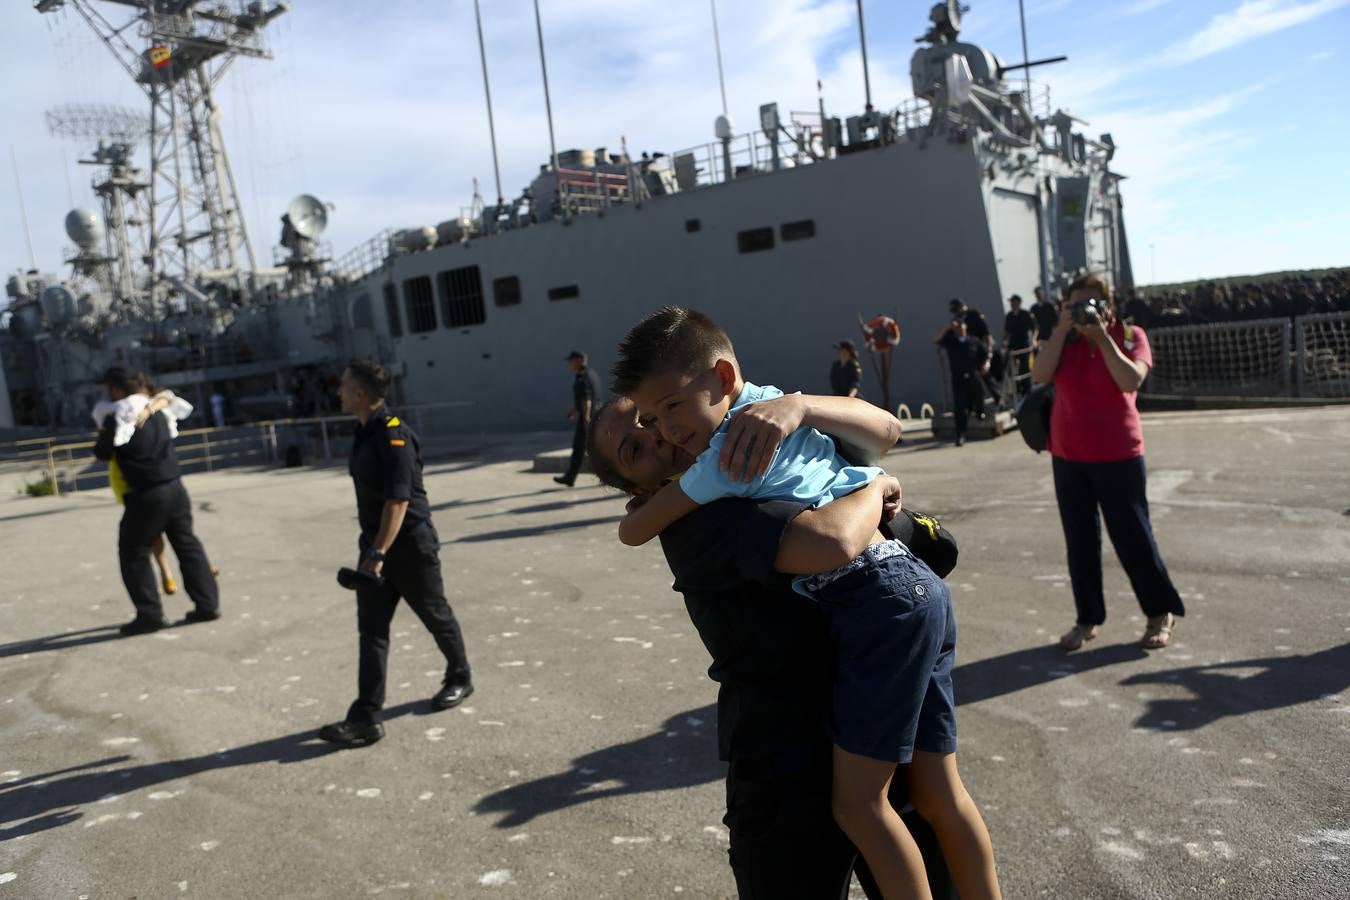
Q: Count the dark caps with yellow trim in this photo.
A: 1